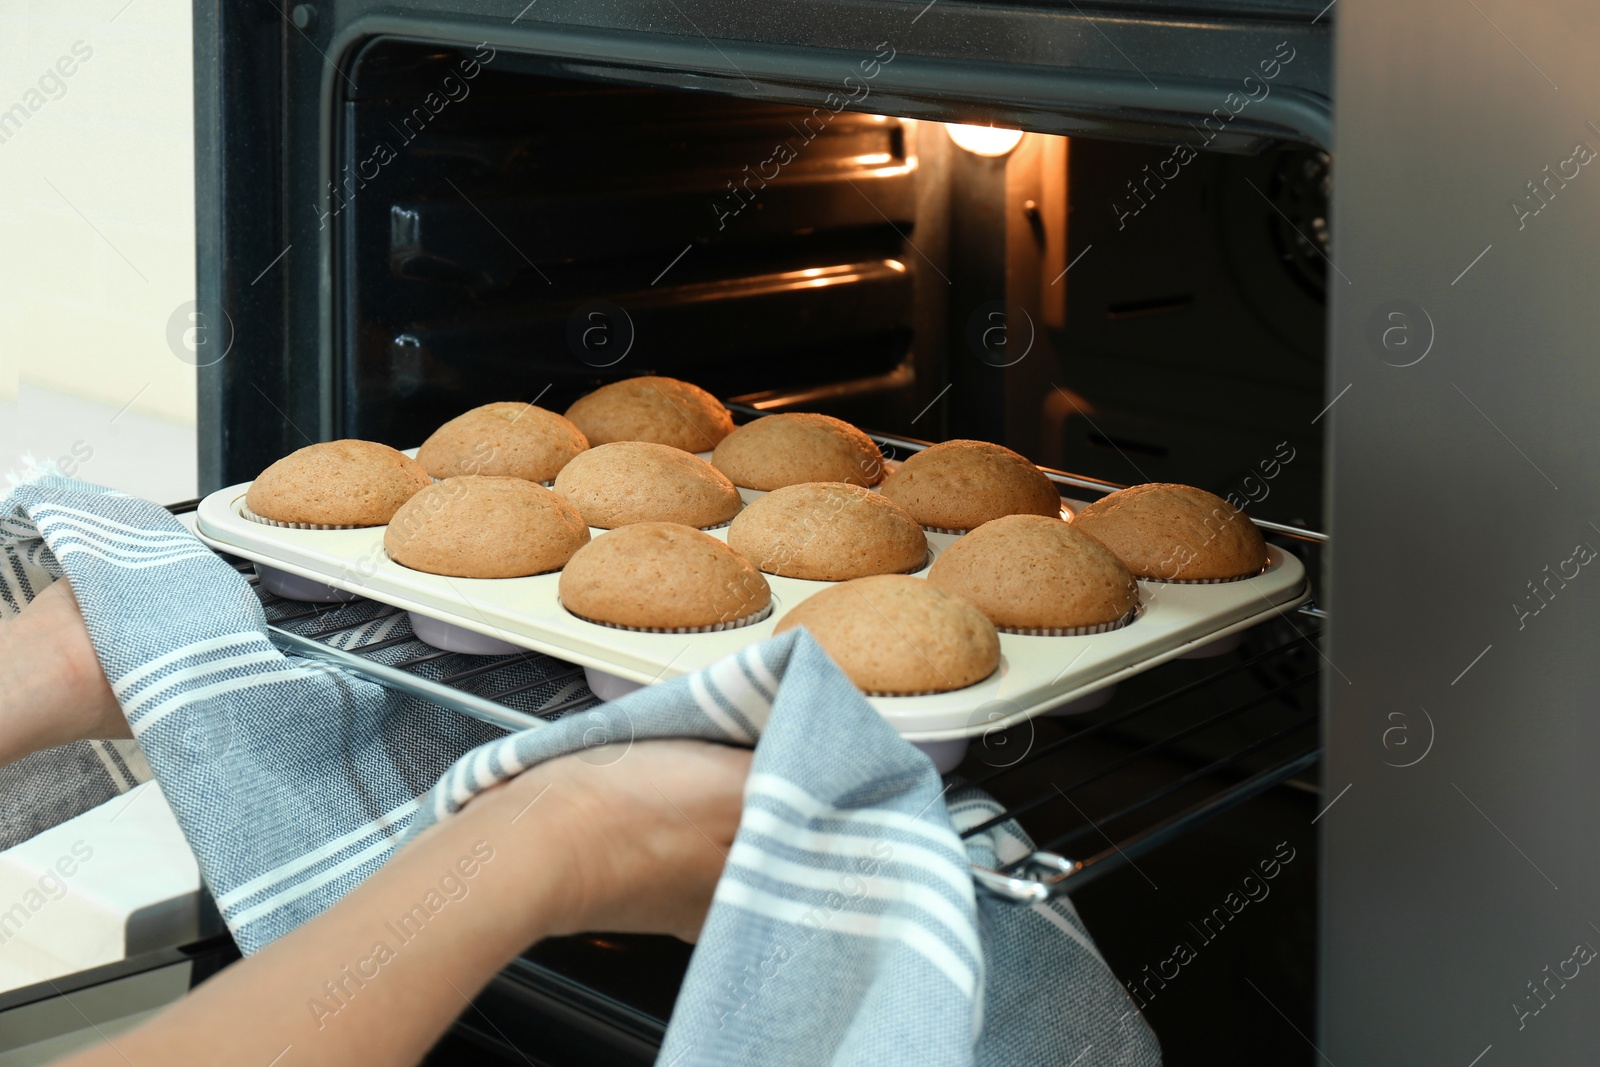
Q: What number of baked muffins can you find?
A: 12